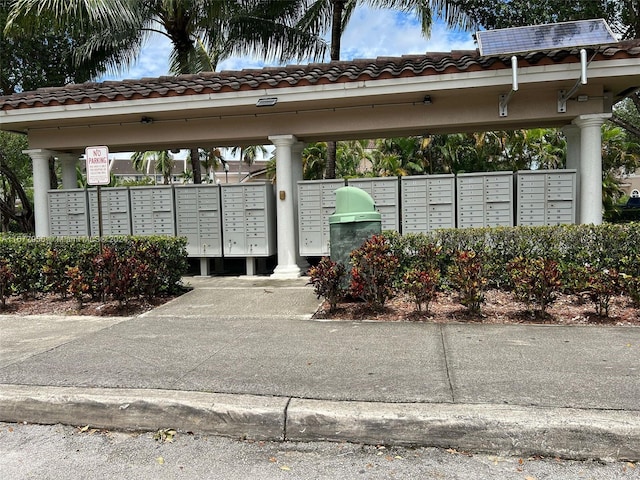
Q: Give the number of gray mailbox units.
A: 10